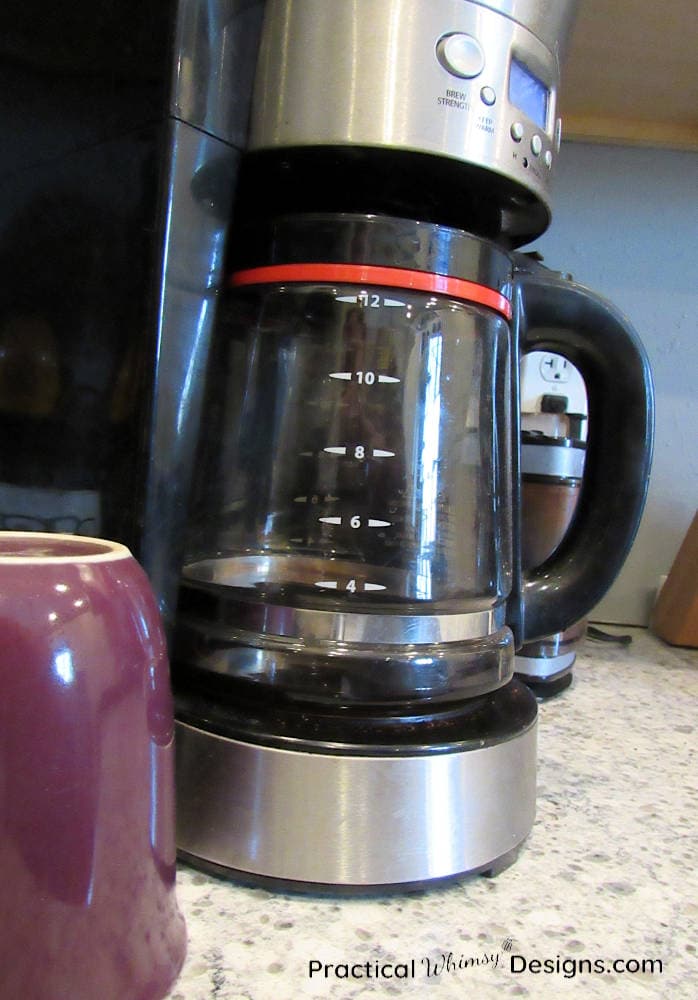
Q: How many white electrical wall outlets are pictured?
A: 1